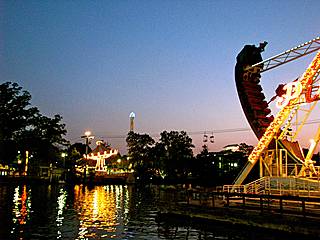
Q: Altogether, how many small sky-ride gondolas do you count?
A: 2